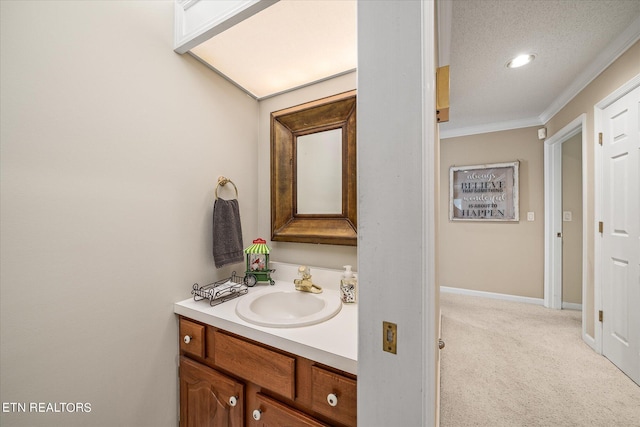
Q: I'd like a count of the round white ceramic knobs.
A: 4